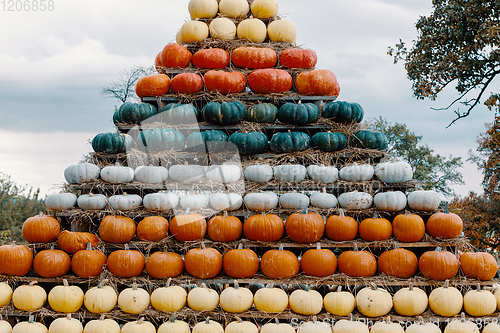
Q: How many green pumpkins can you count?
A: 13